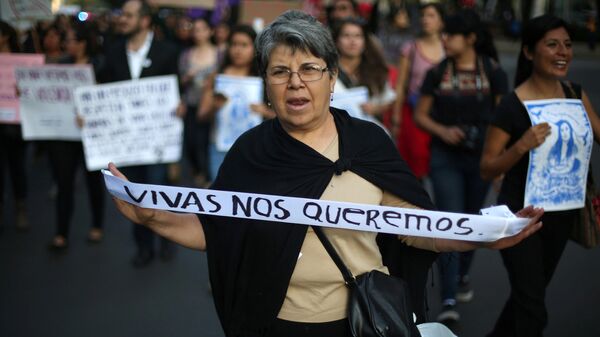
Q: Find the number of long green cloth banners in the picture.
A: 0